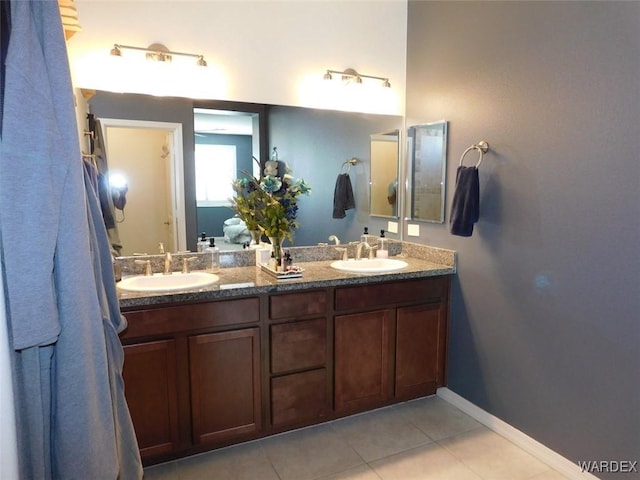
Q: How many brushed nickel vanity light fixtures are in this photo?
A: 2